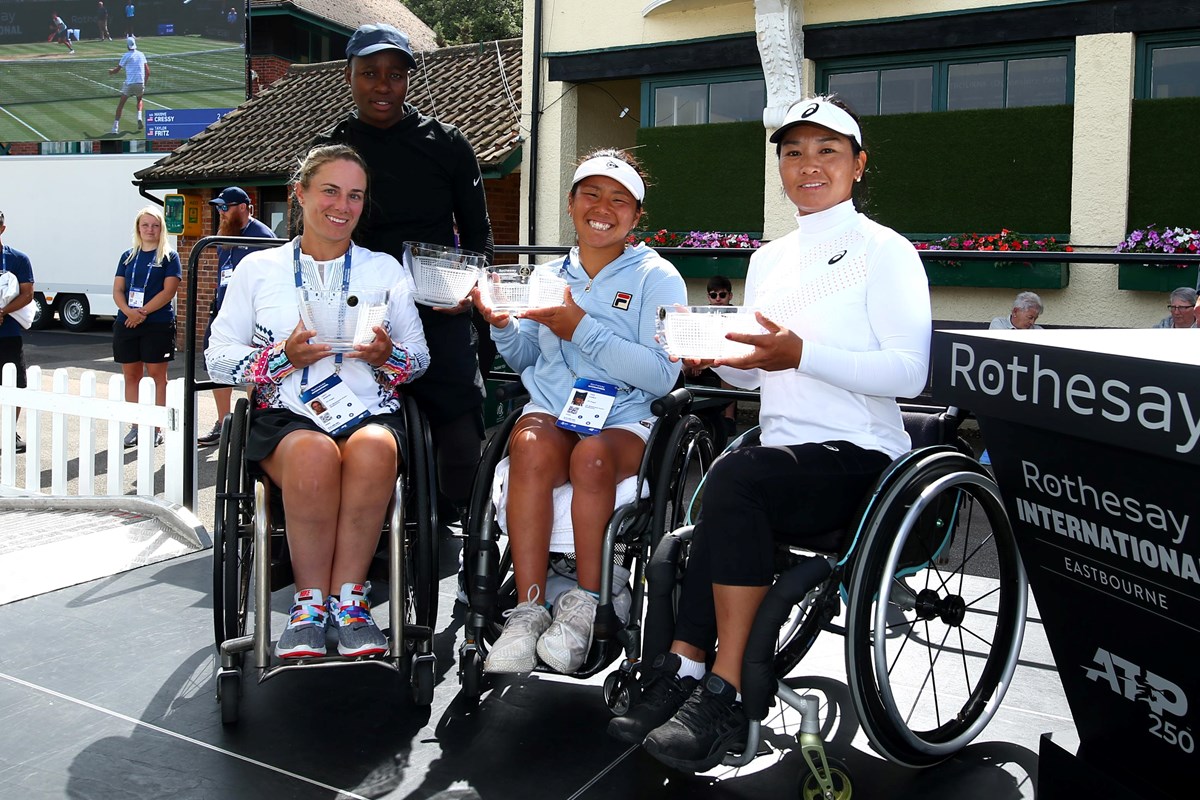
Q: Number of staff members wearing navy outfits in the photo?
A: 3